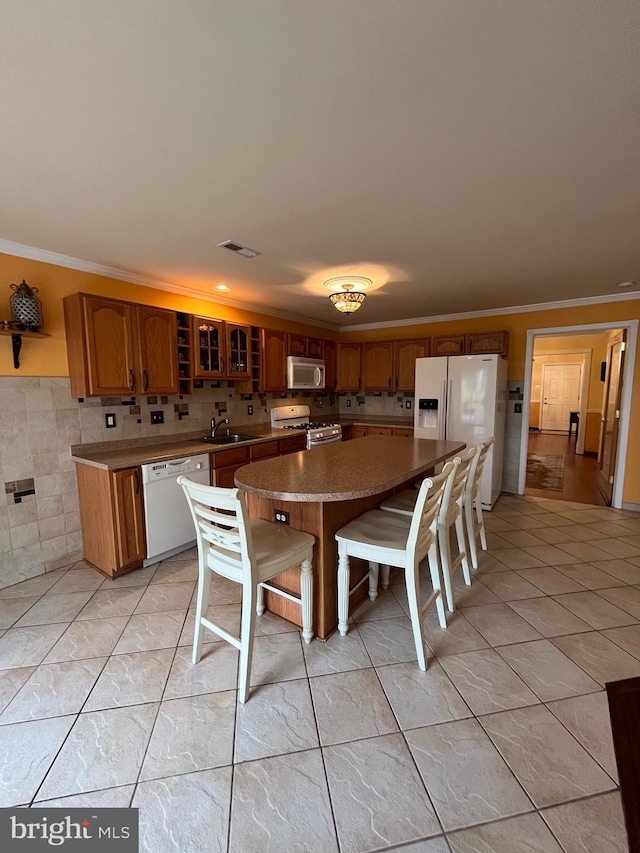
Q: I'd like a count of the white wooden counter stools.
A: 4